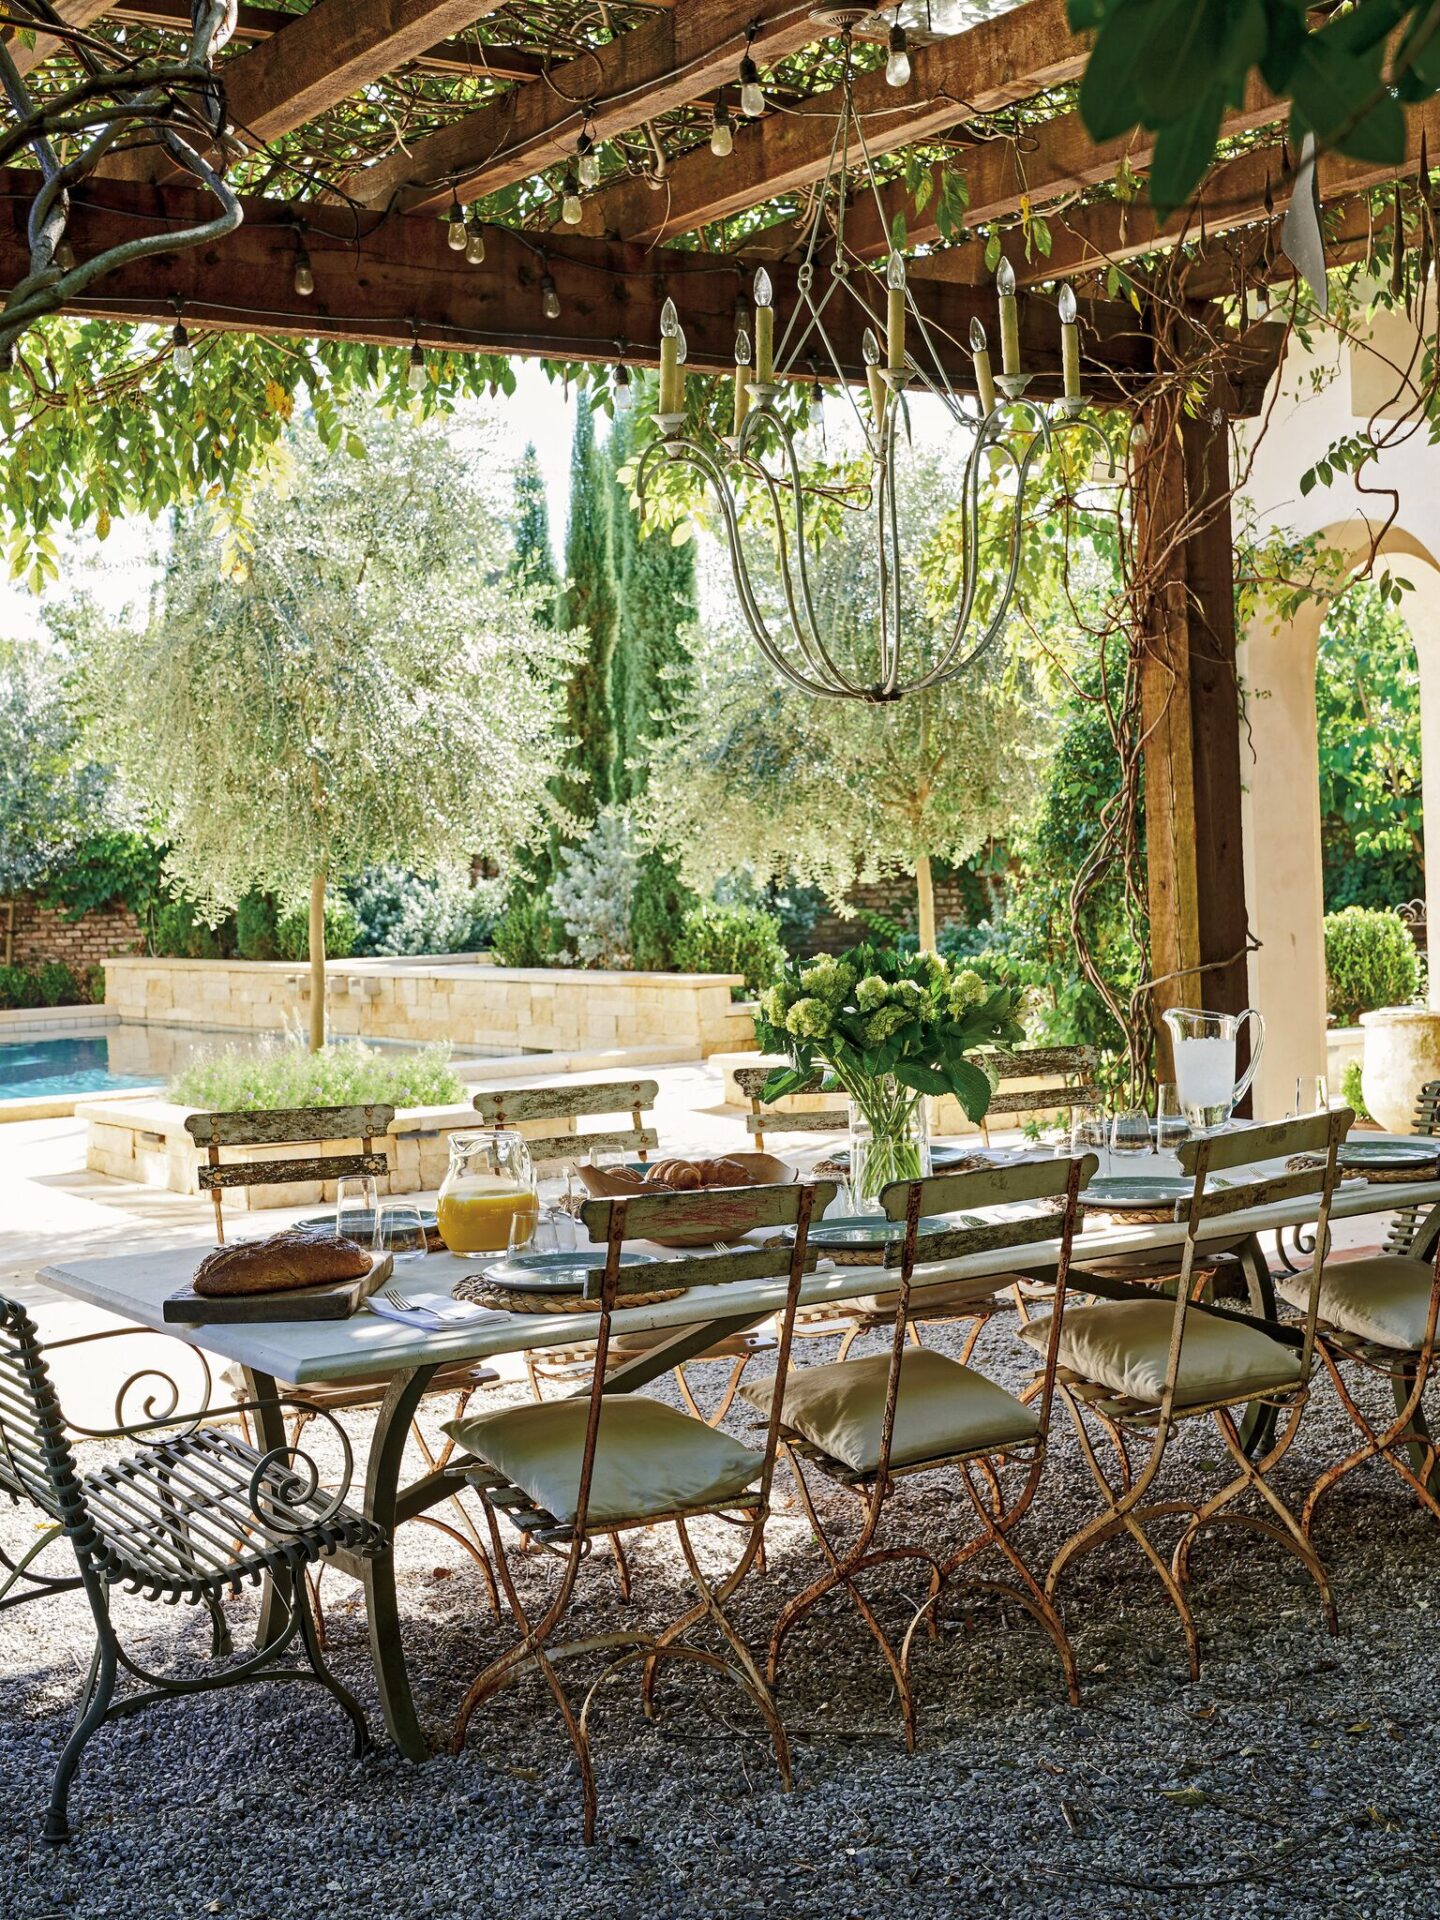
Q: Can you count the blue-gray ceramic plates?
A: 8